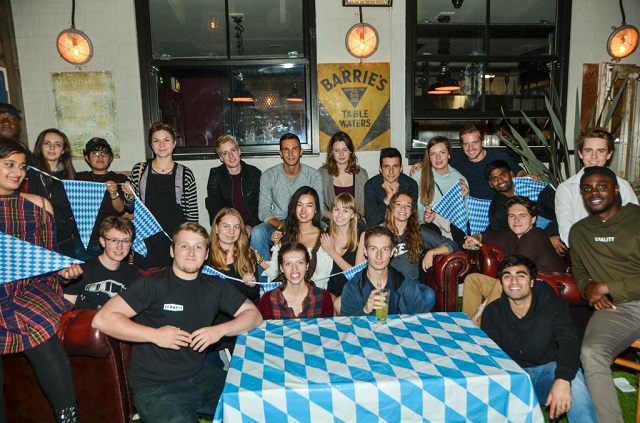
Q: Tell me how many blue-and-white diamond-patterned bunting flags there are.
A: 9